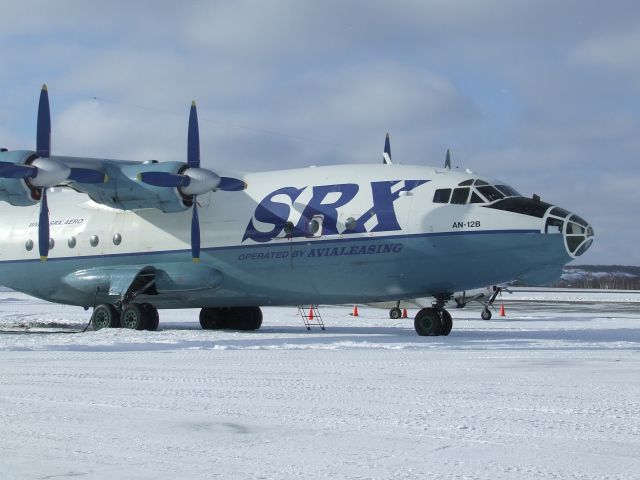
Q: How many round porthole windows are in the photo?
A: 8